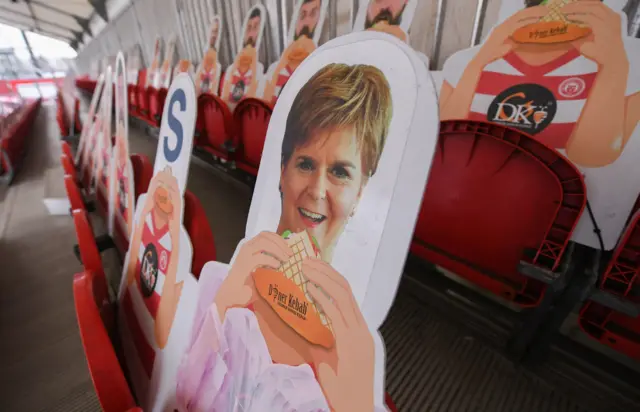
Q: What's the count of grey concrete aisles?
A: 2